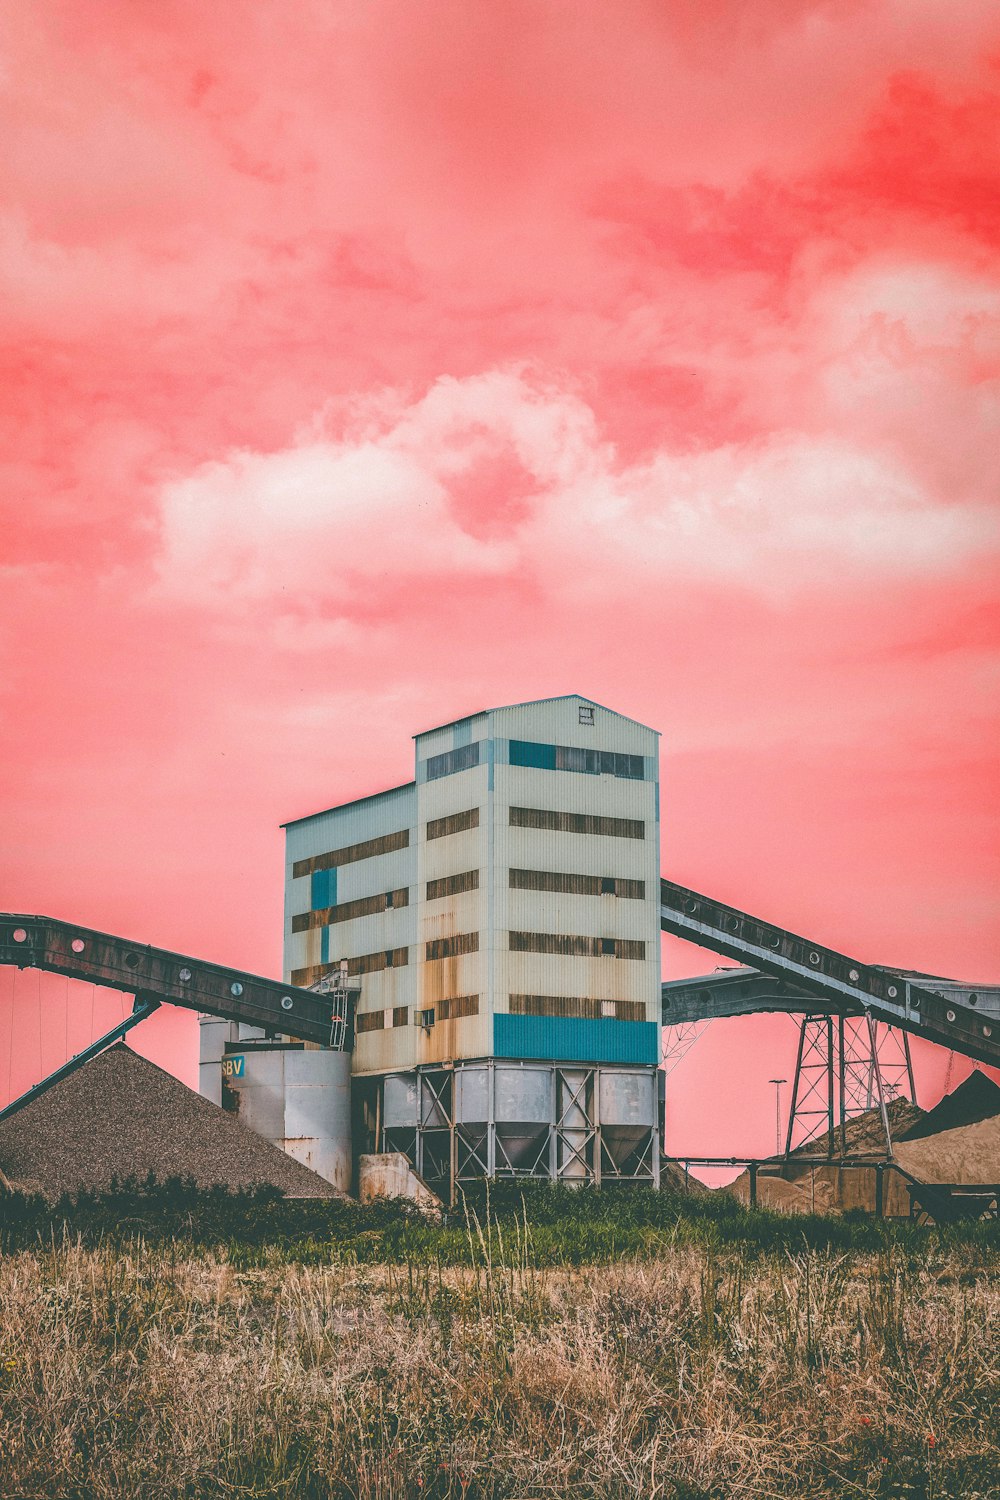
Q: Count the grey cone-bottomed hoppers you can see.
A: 3